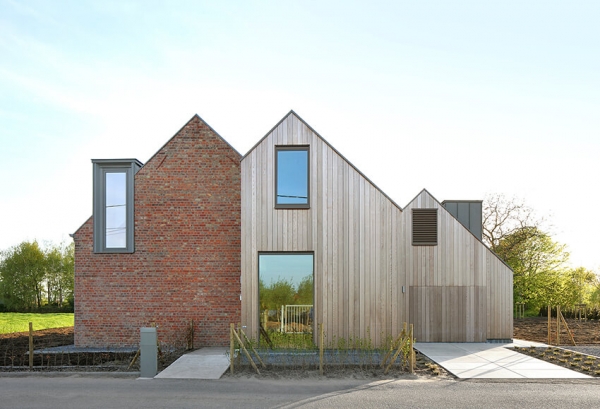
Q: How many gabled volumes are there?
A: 3